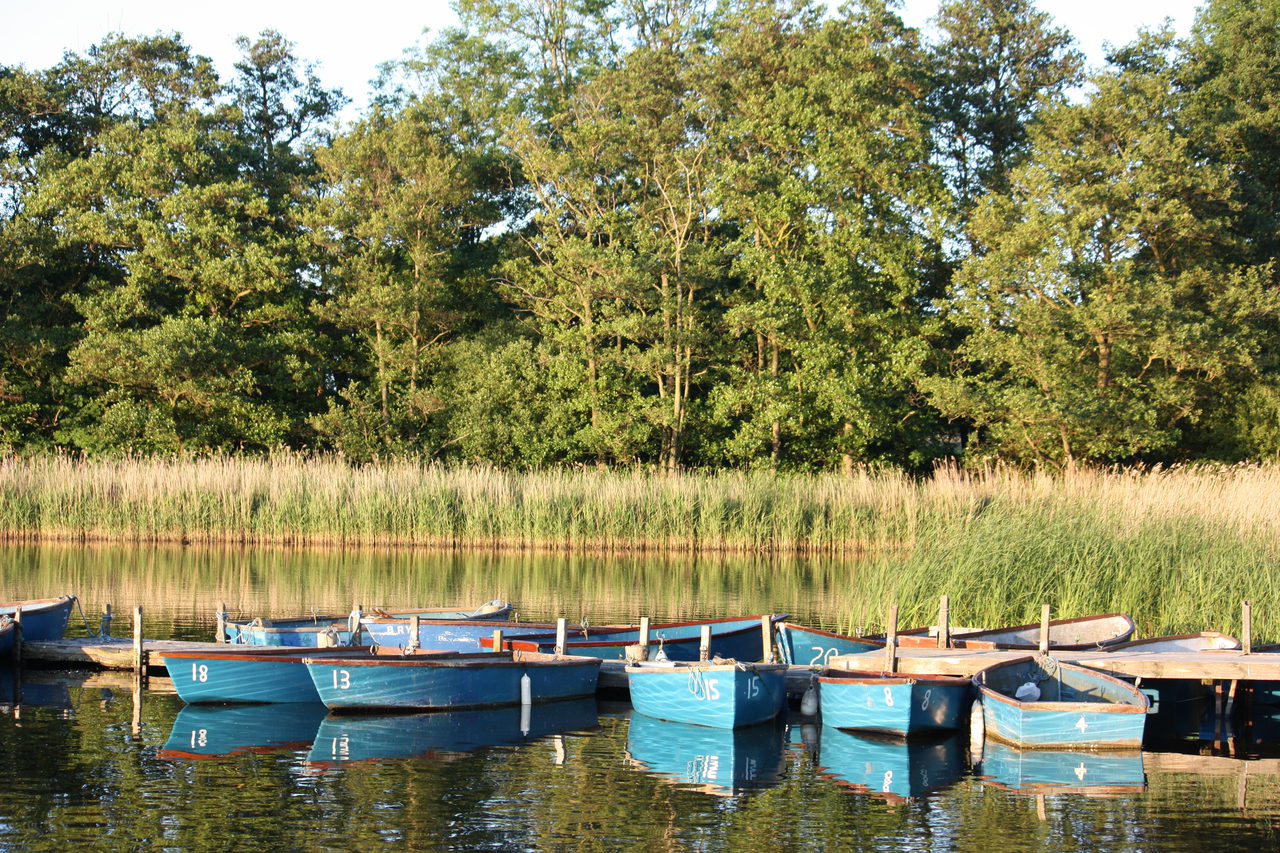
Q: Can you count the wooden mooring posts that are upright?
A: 15